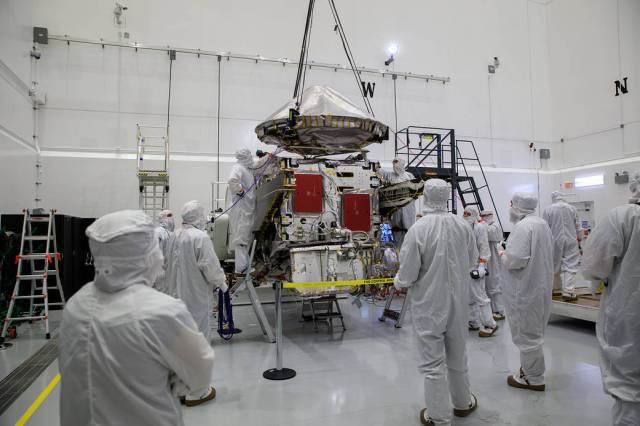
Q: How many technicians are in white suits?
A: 11